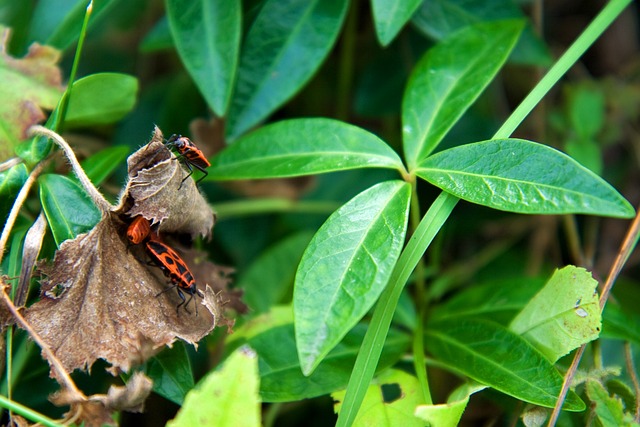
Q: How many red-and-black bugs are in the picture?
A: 3